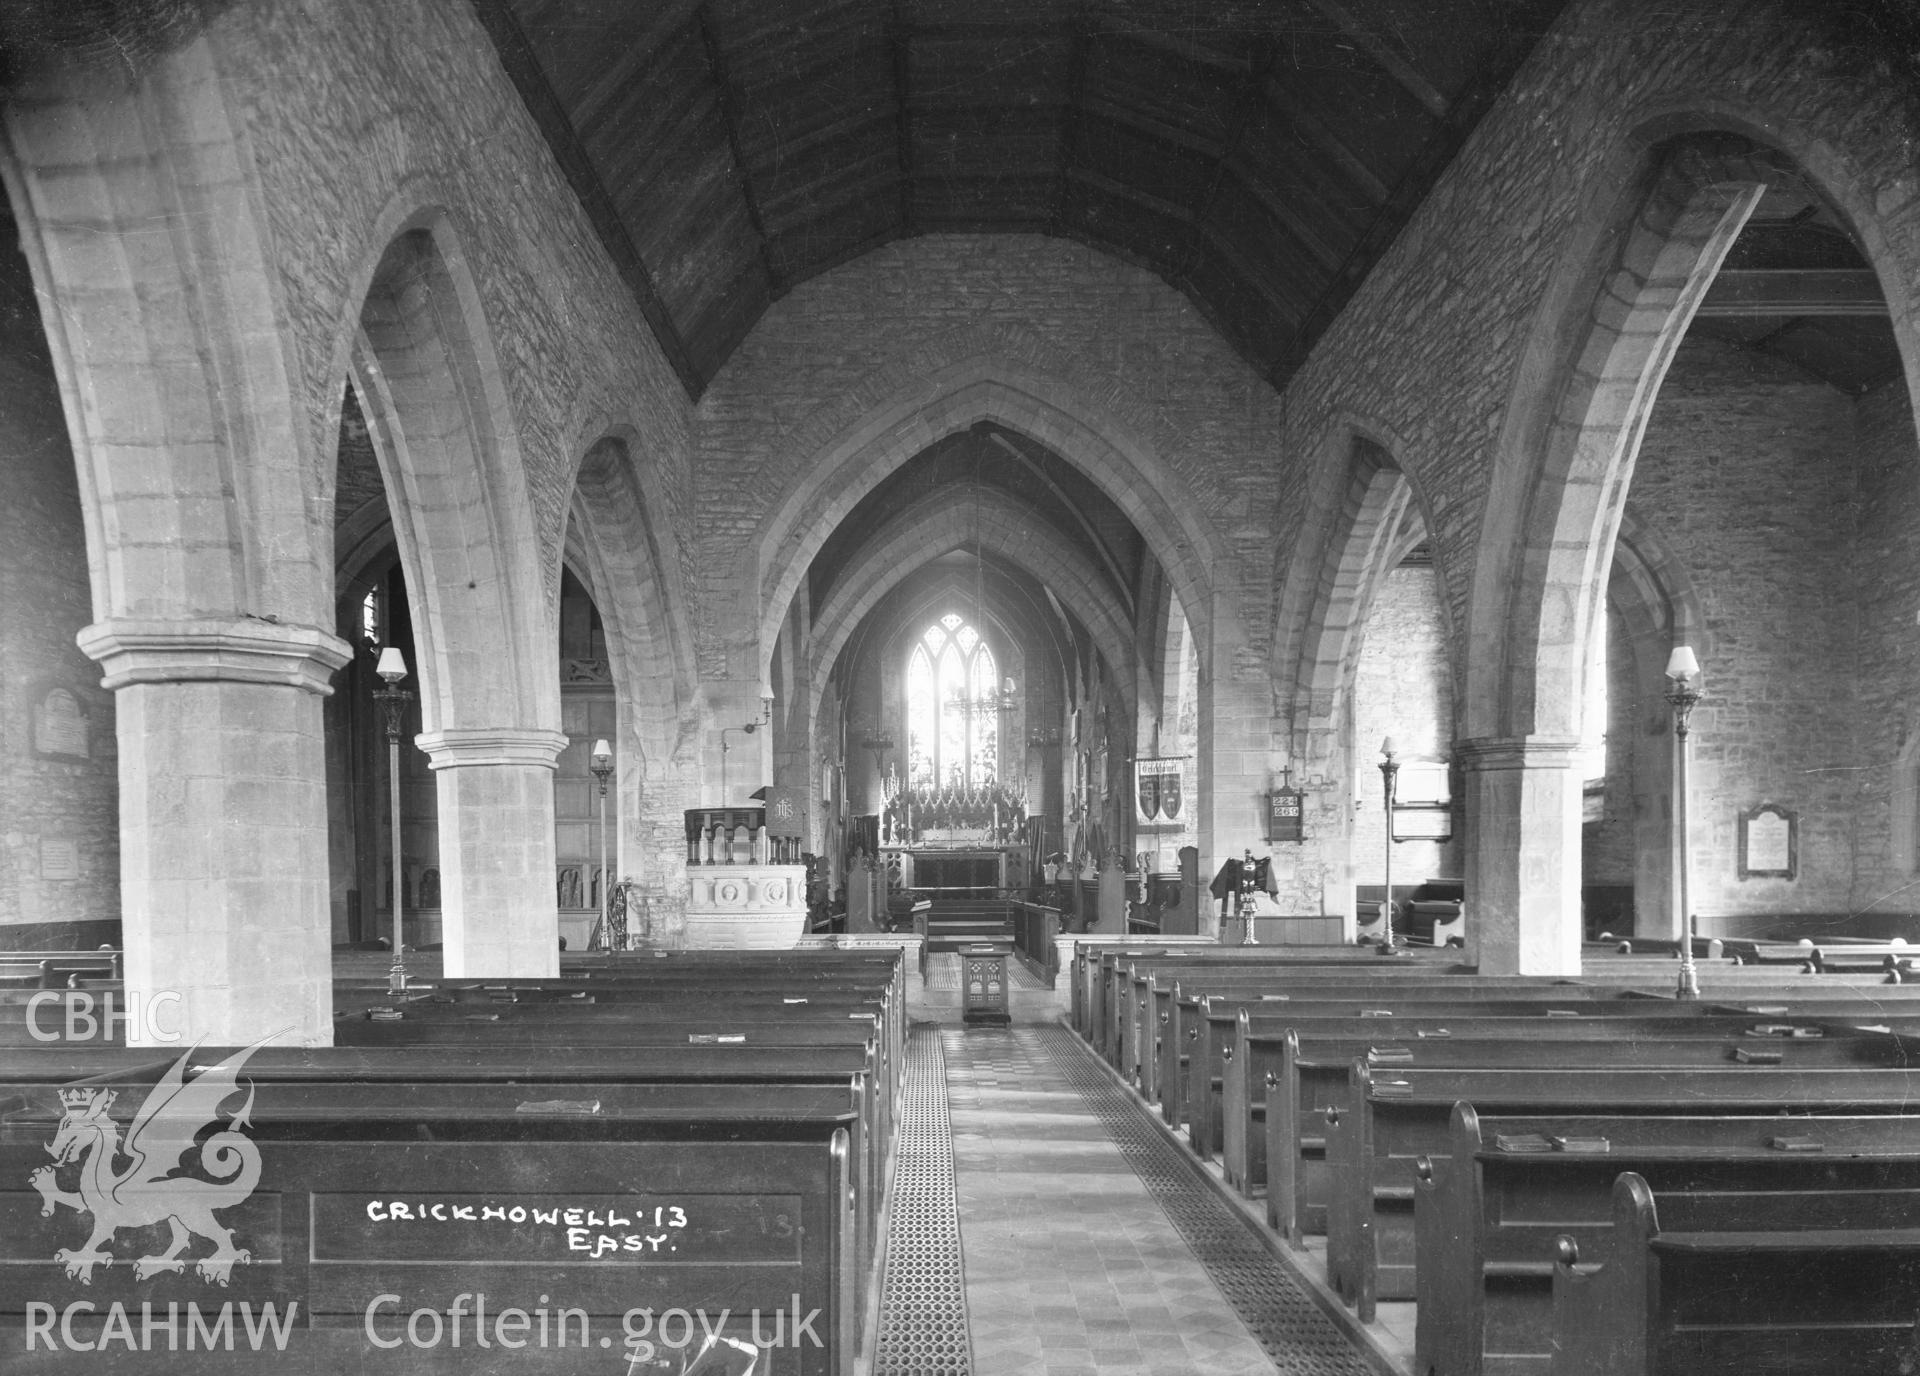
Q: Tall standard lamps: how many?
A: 4